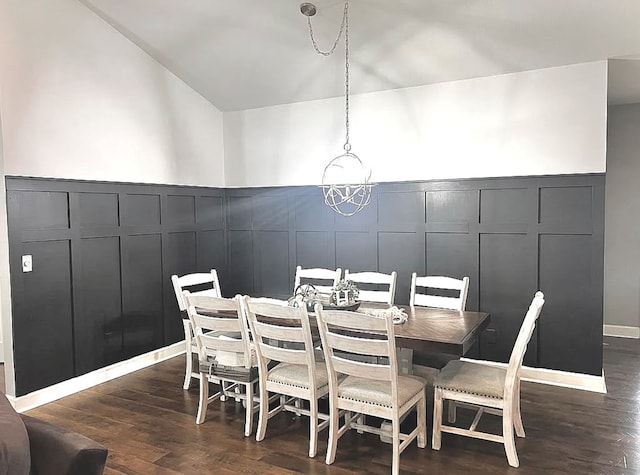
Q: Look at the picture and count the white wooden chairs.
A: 8